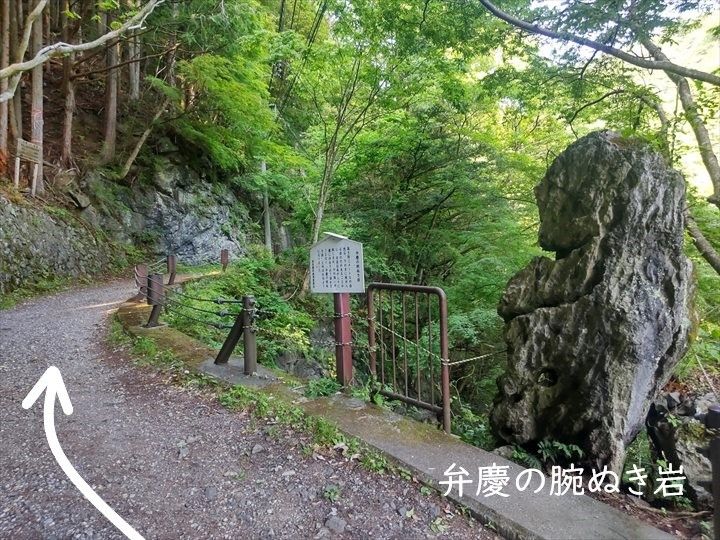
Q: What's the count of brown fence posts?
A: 5